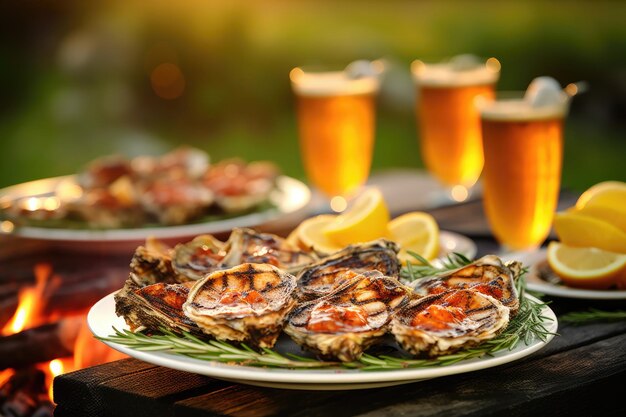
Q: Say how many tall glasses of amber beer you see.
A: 3